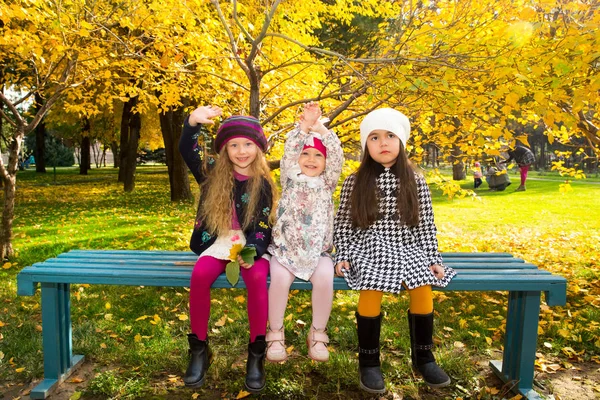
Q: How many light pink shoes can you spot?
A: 2